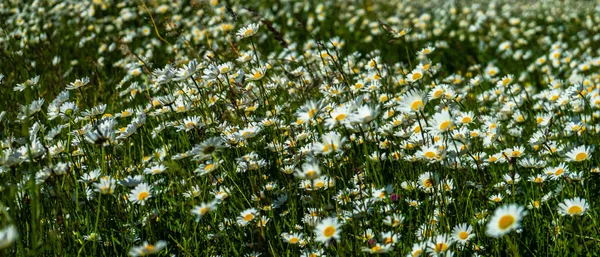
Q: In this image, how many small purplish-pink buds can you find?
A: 2